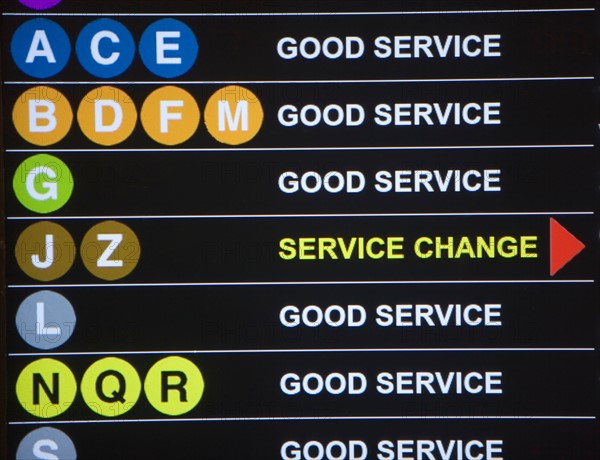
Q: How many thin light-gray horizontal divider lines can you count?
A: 7